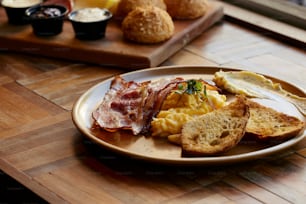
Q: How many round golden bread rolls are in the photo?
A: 3